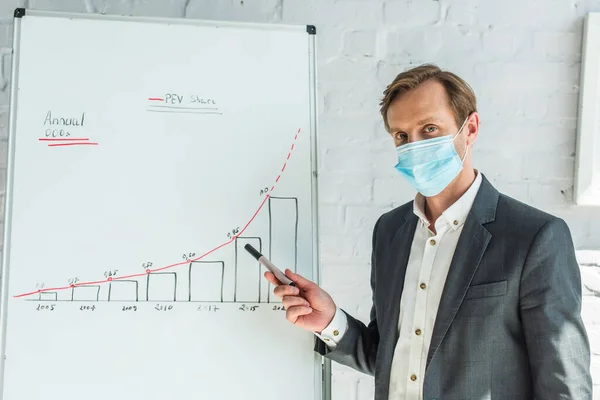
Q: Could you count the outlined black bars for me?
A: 7